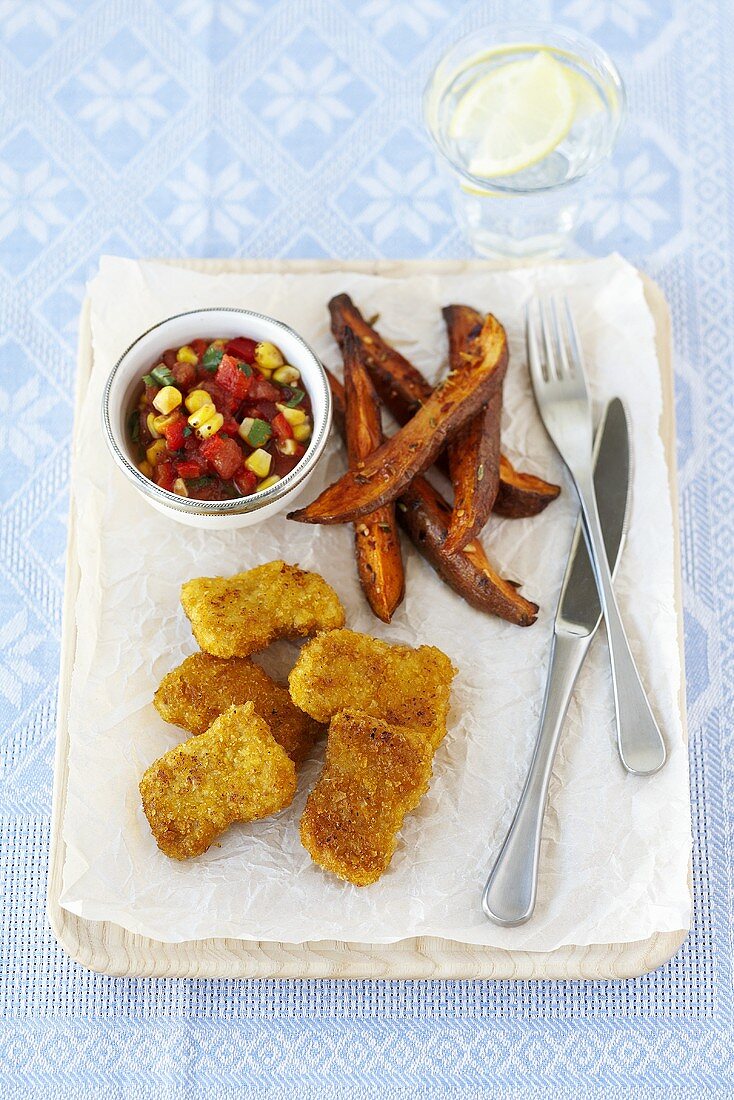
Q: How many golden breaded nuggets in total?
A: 5